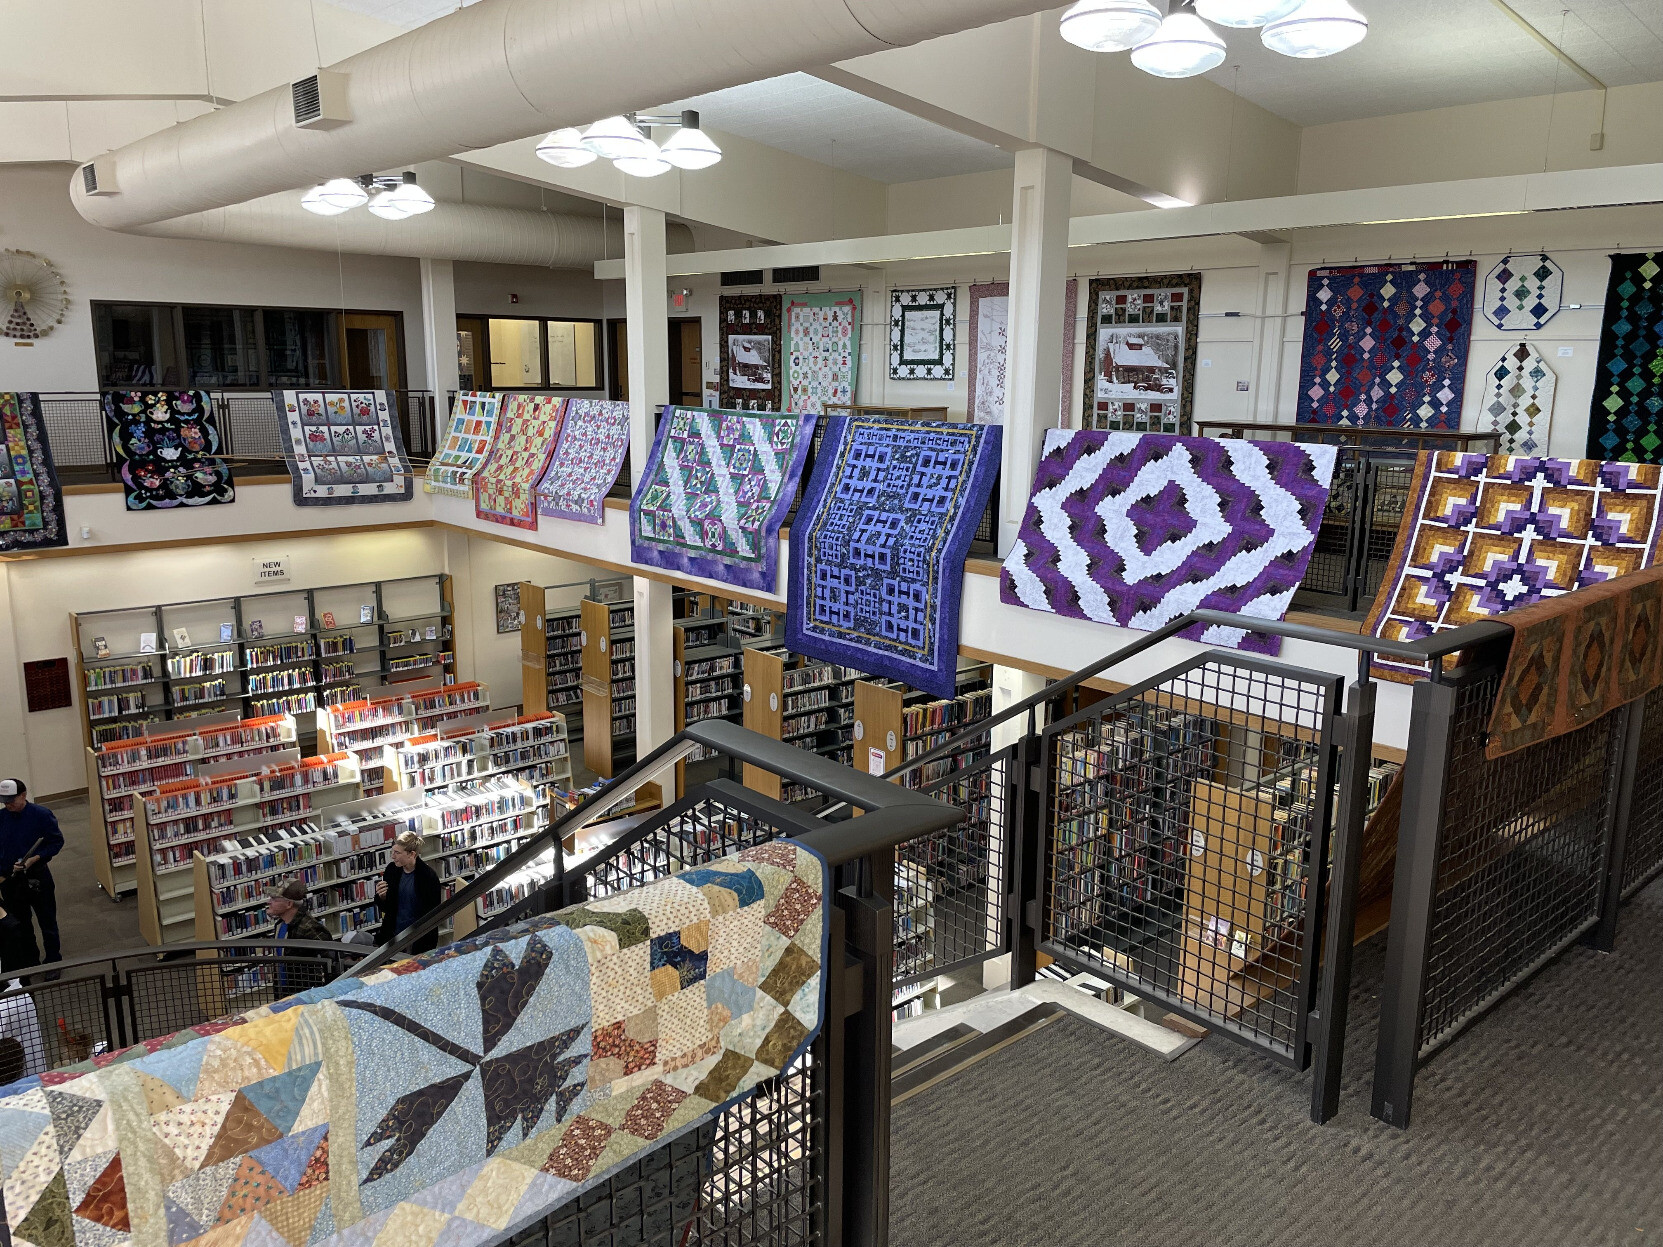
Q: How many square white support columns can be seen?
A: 3